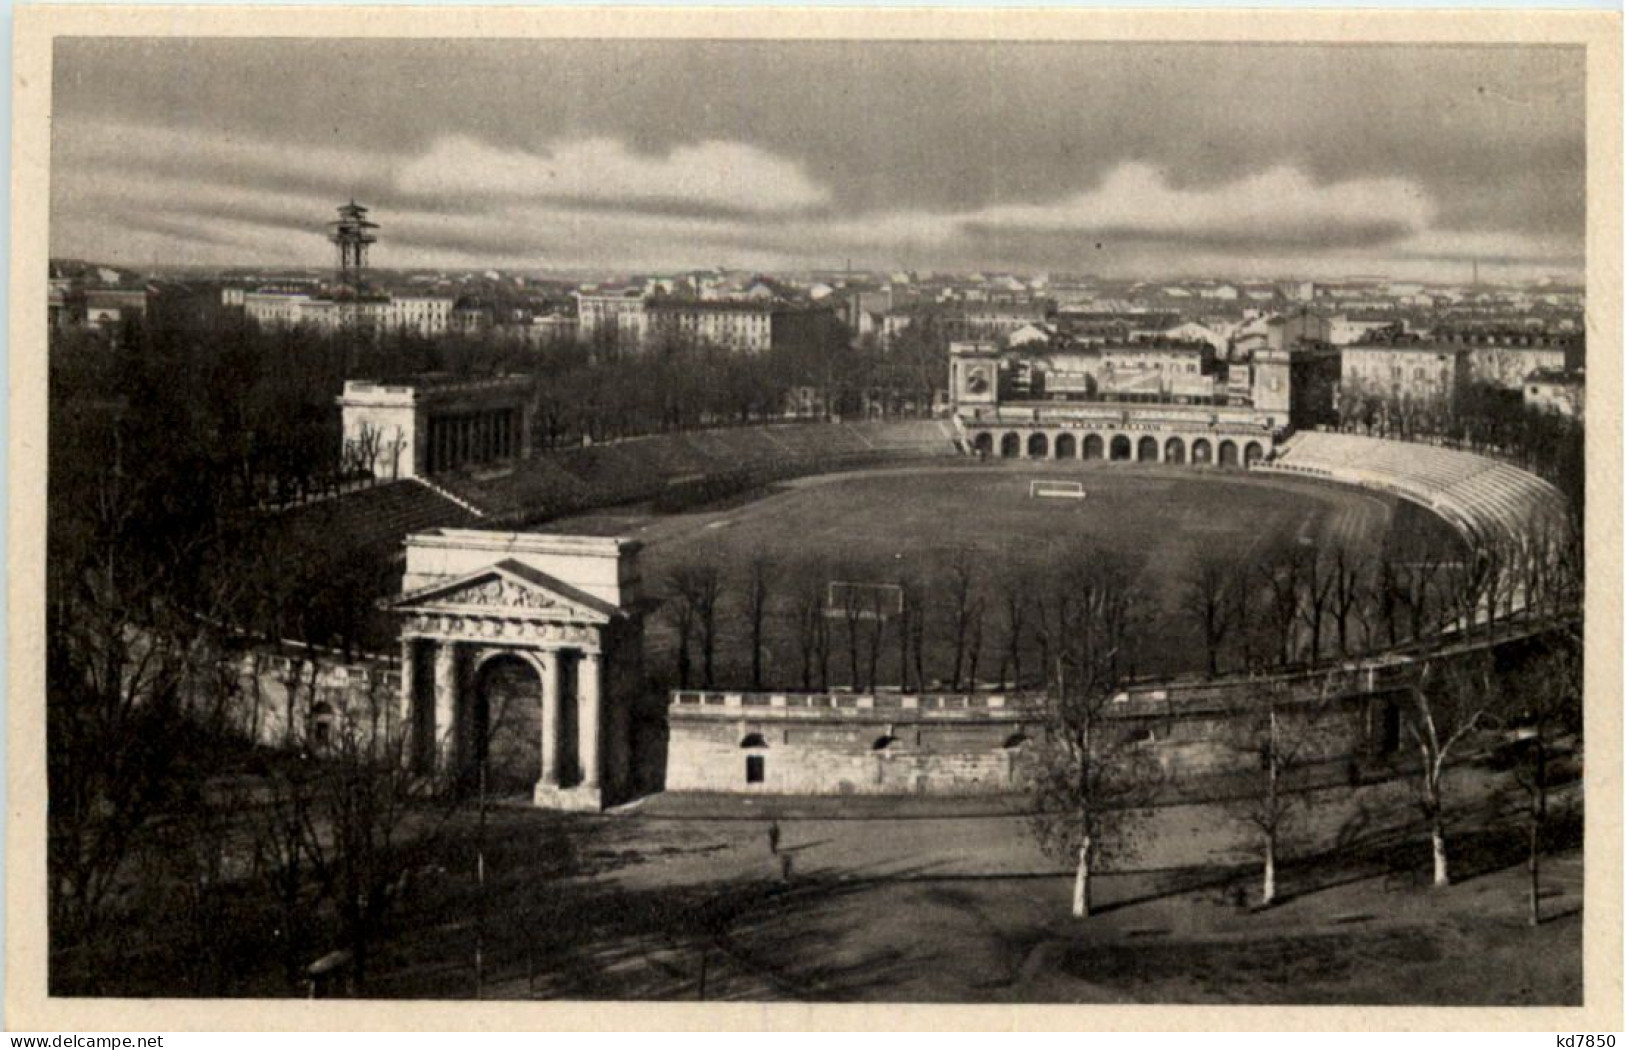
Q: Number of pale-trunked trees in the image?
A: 3